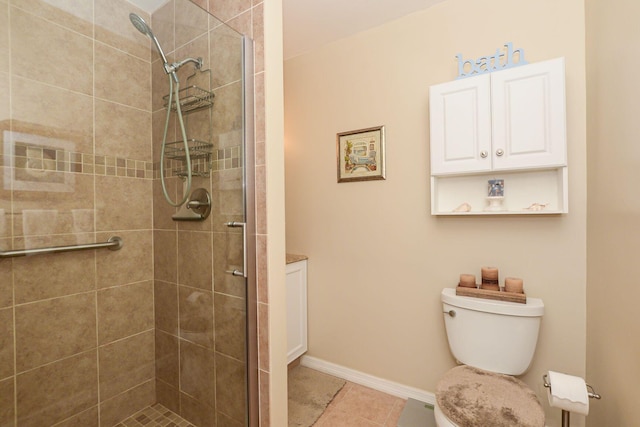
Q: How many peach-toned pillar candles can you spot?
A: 3